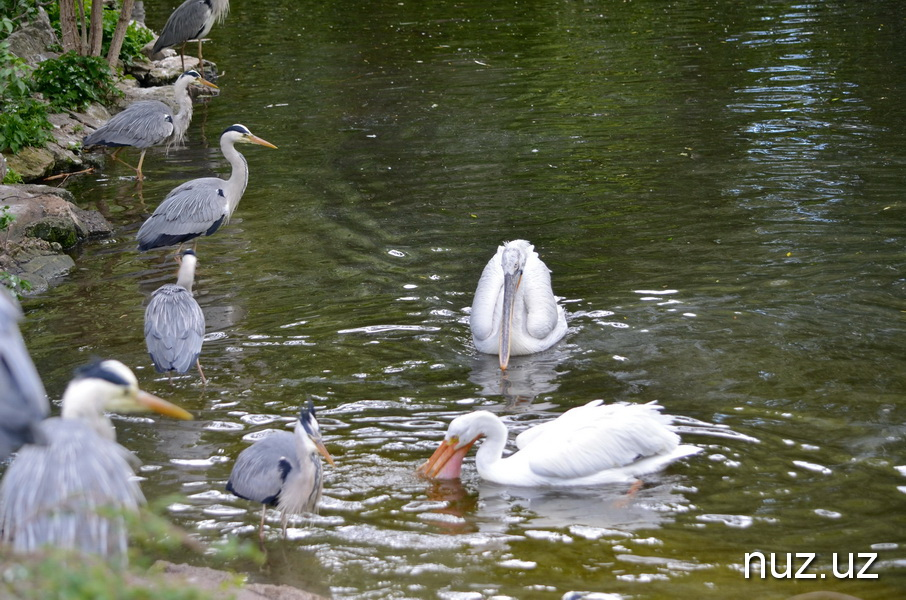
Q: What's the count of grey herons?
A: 7